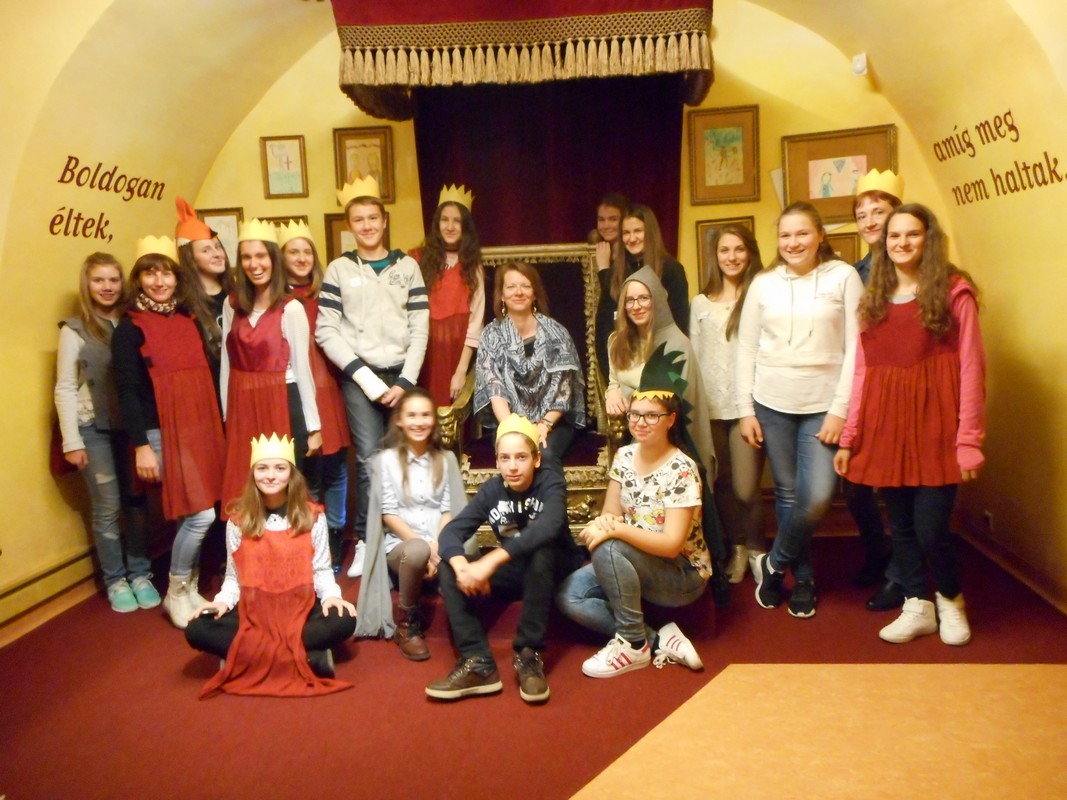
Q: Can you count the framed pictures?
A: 9